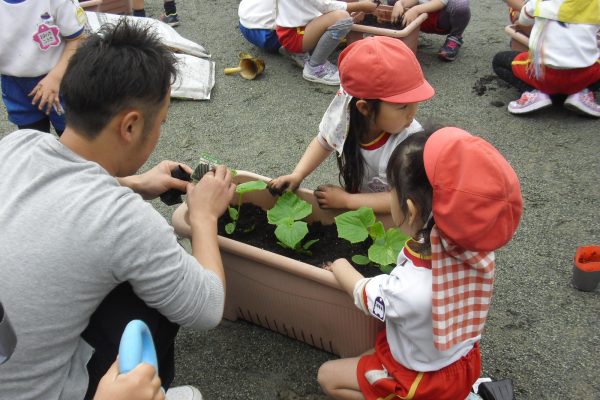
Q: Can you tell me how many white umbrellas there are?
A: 0